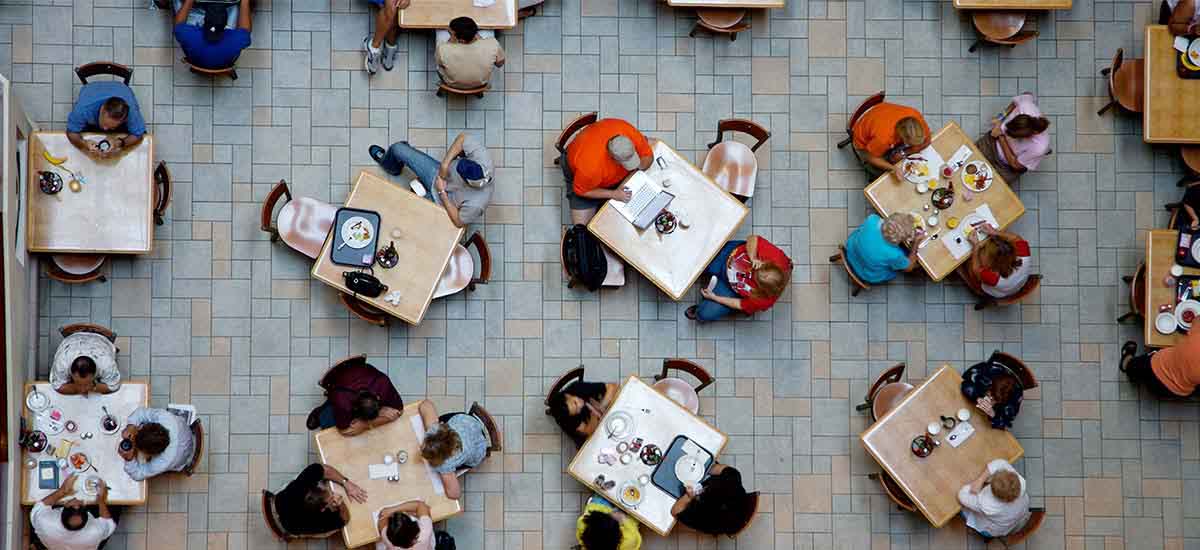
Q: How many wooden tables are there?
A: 13